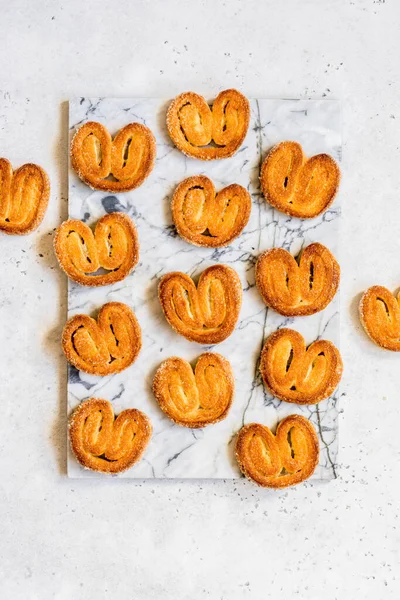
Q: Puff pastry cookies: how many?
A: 14